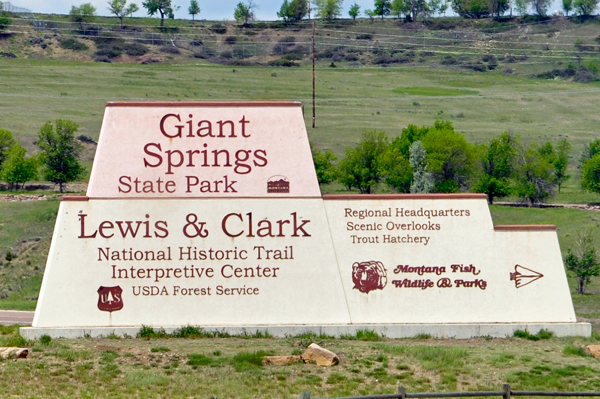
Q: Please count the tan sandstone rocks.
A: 4